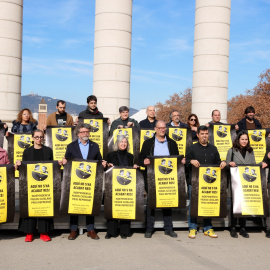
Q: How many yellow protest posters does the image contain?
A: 15